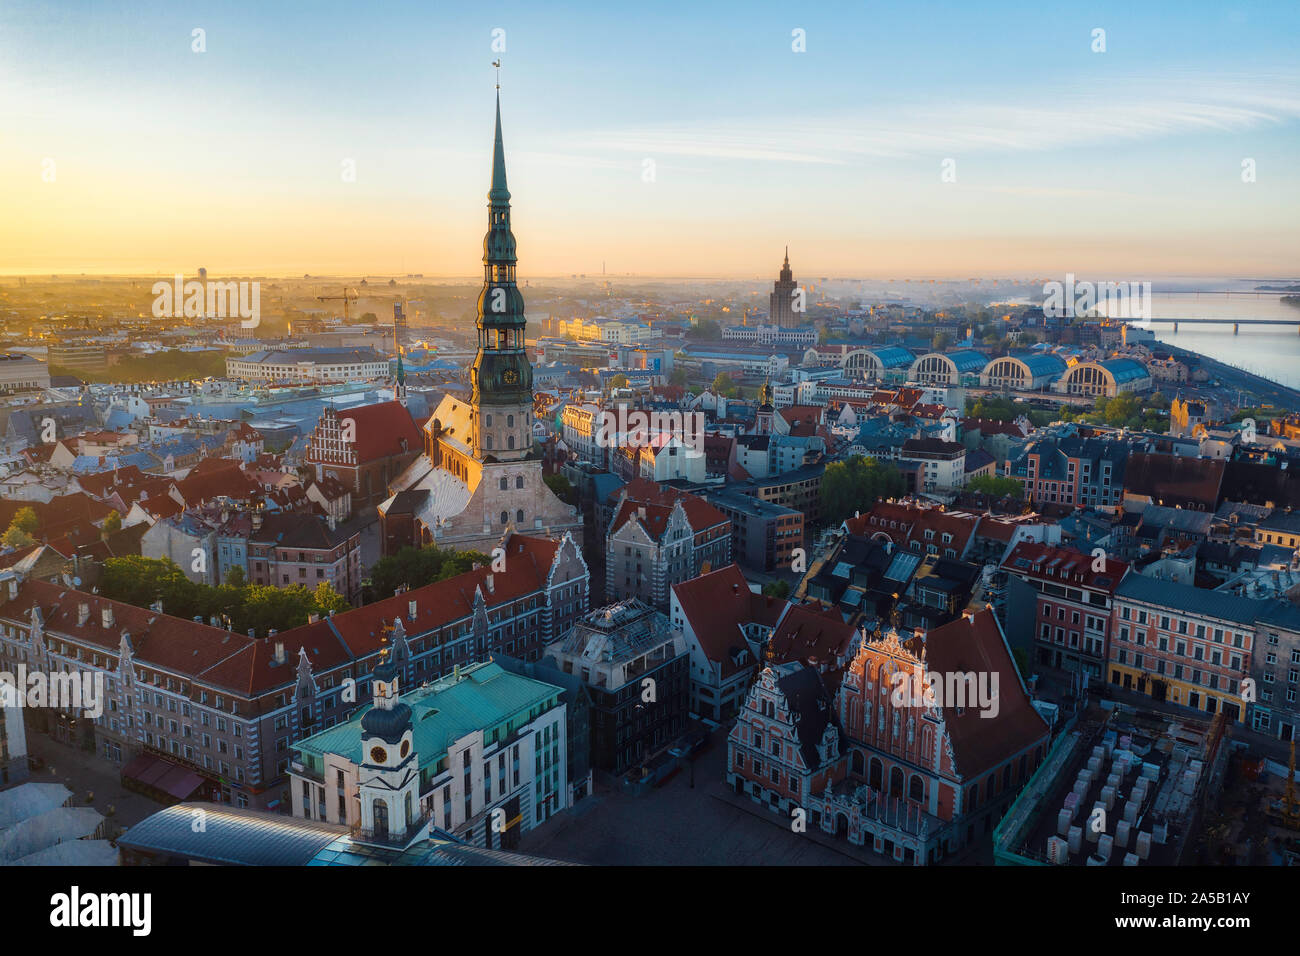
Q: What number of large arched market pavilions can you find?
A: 4